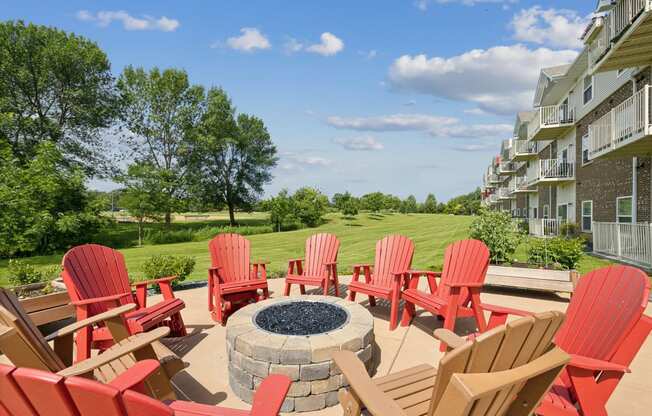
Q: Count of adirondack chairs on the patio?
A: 9